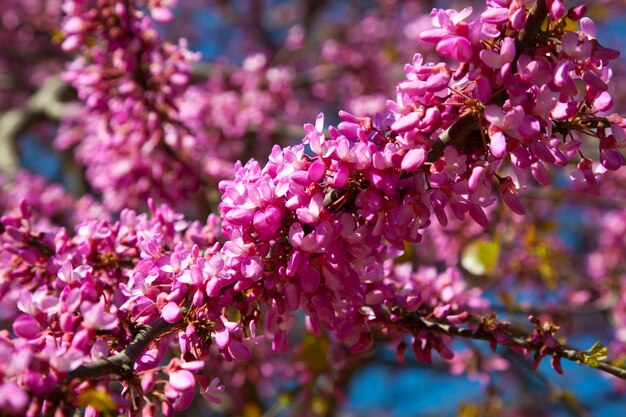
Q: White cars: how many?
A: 0